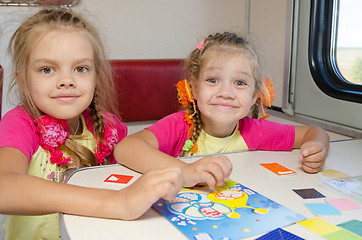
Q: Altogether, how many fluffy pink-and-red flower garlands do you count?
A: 2